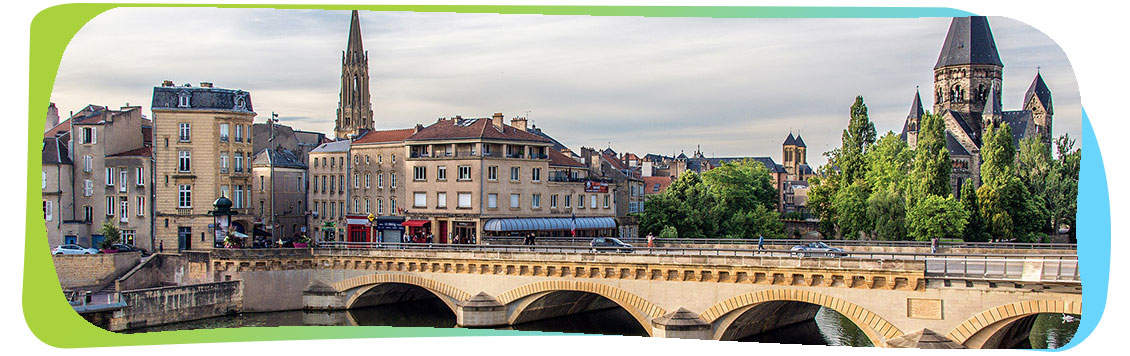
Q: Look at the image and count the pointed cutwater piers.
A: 4